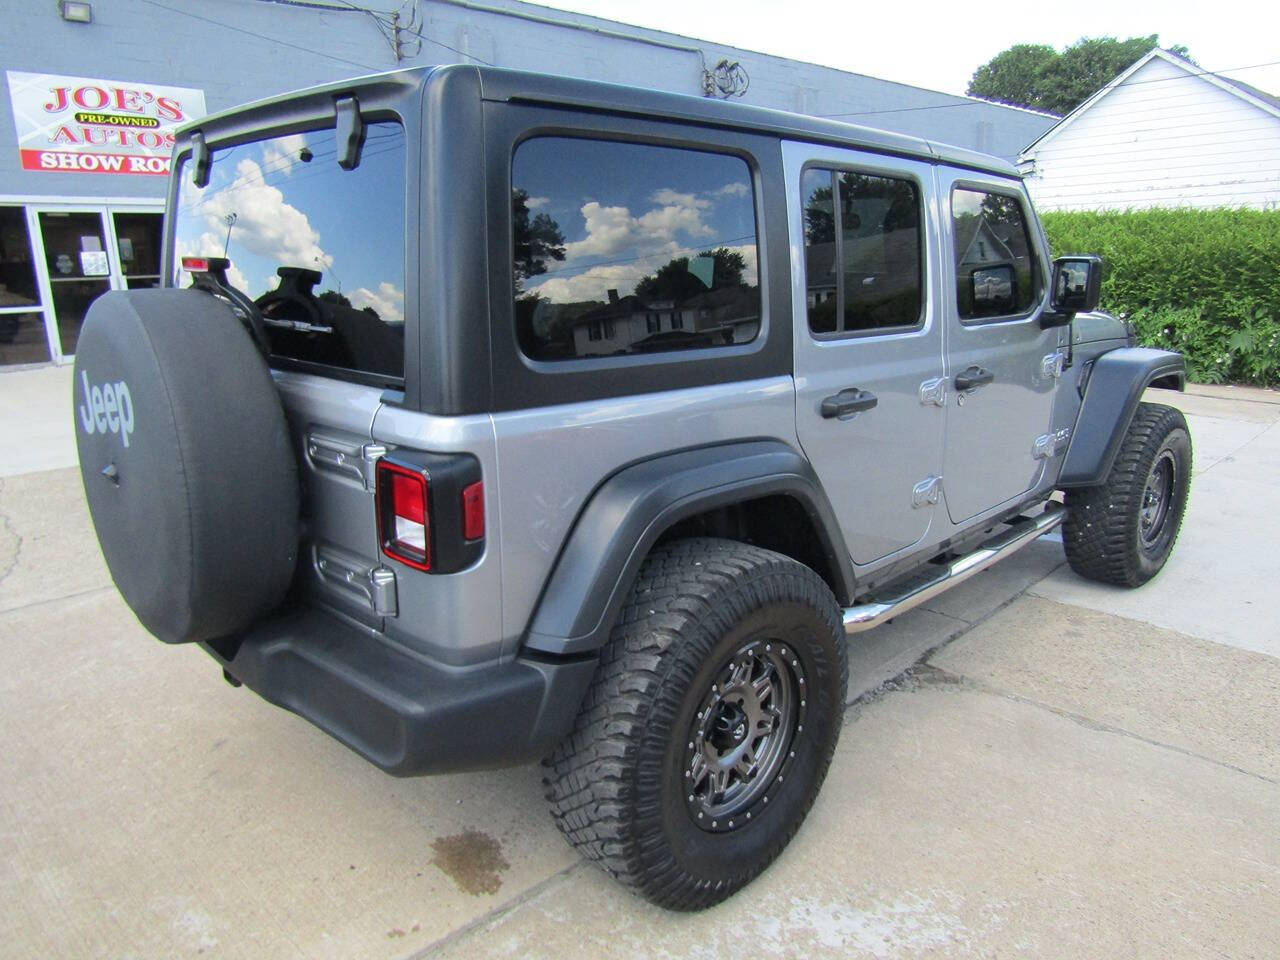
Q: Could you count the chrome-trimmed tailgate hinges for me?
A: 2